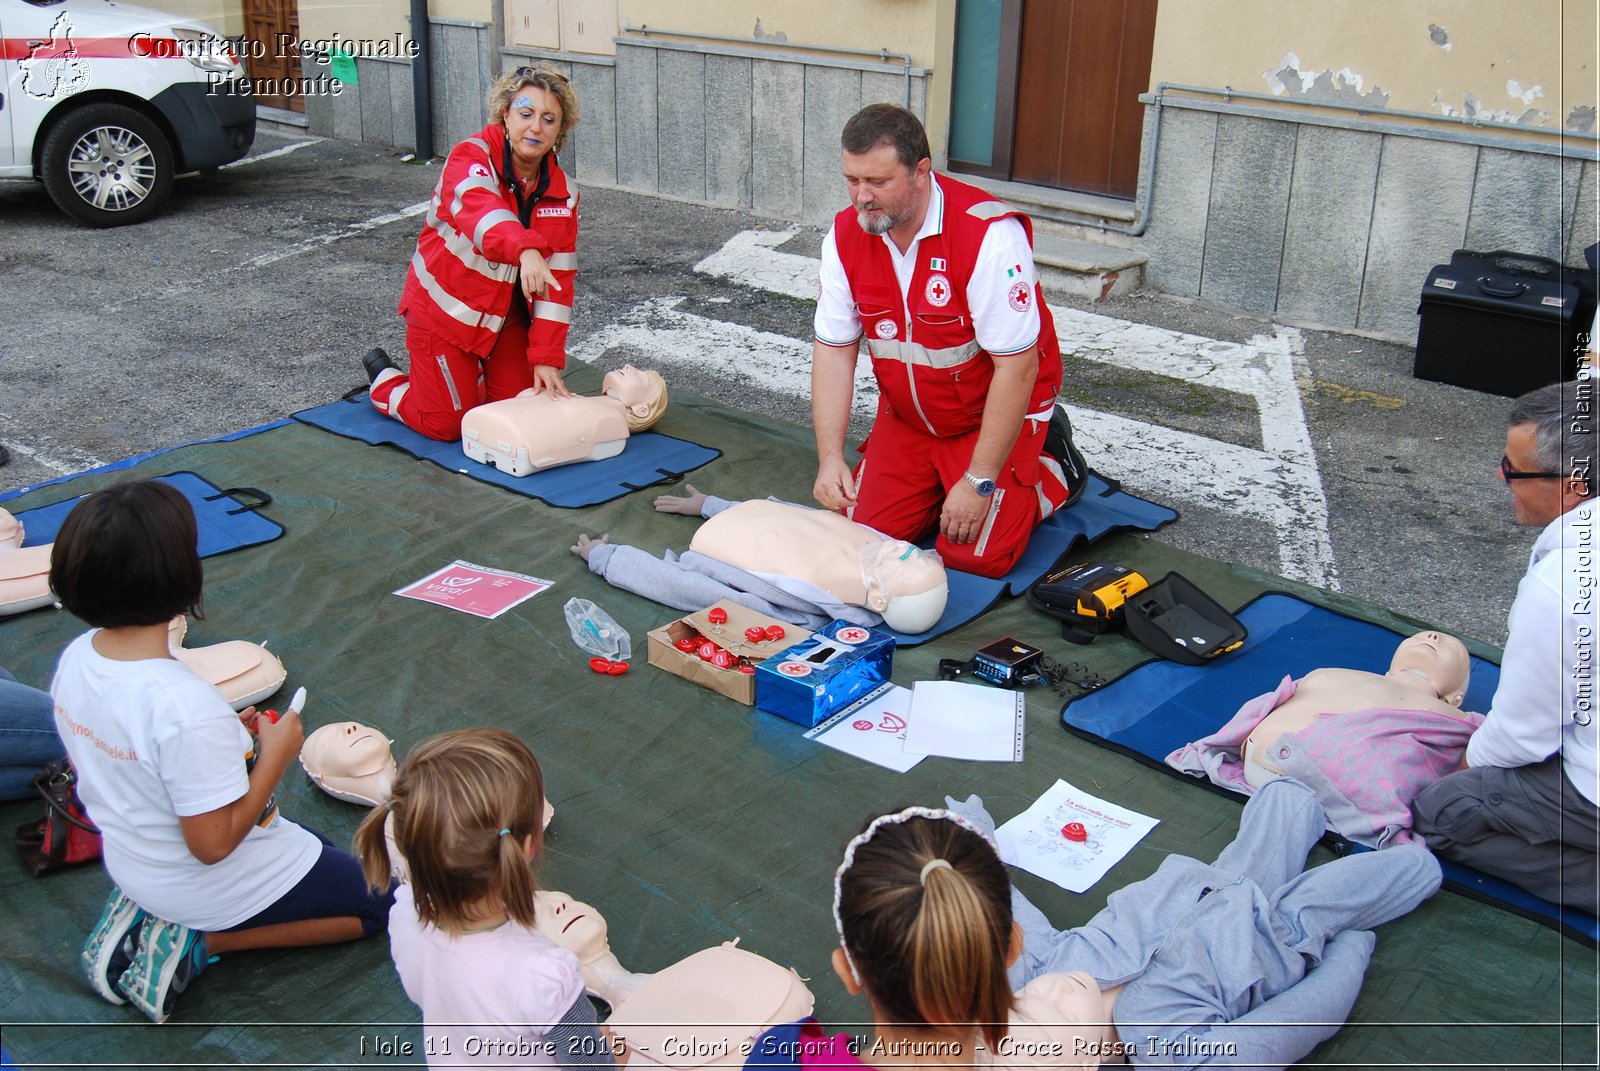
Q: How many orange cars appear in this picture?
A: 0